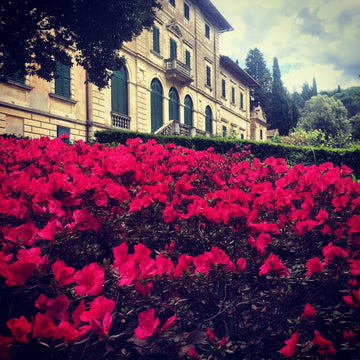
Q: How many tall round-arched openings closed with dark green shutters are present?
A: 5